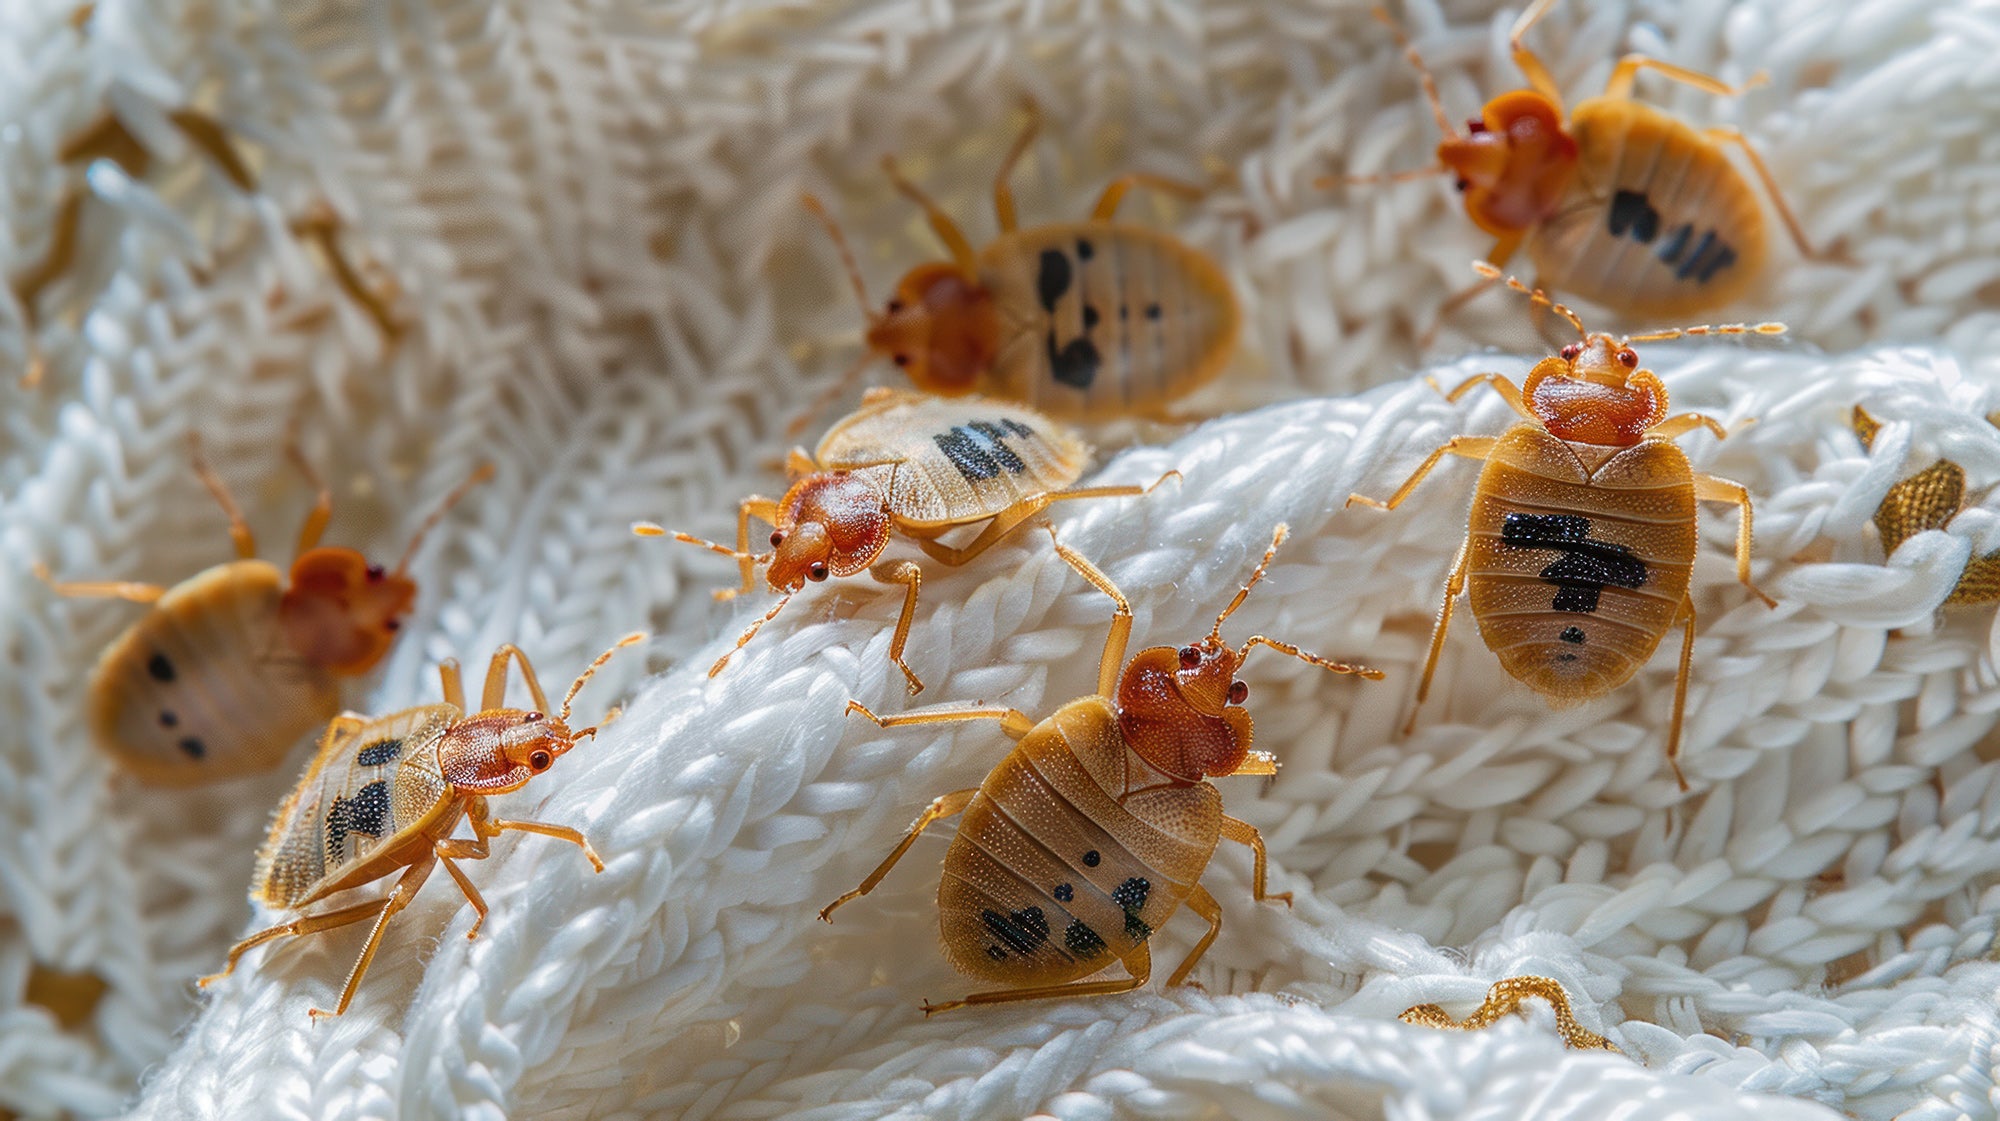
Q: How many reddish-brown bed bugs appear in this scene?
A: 7